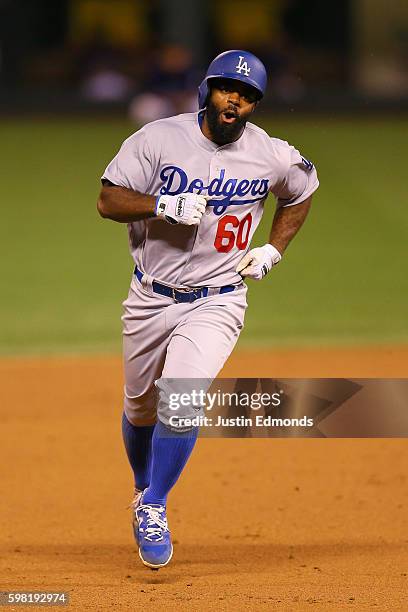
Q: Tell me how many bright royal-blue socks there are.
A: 2